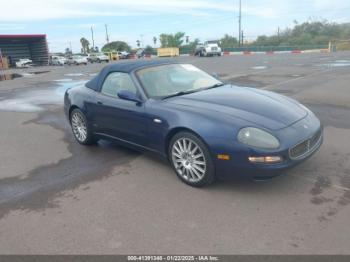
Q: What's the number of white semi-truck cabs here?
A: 1